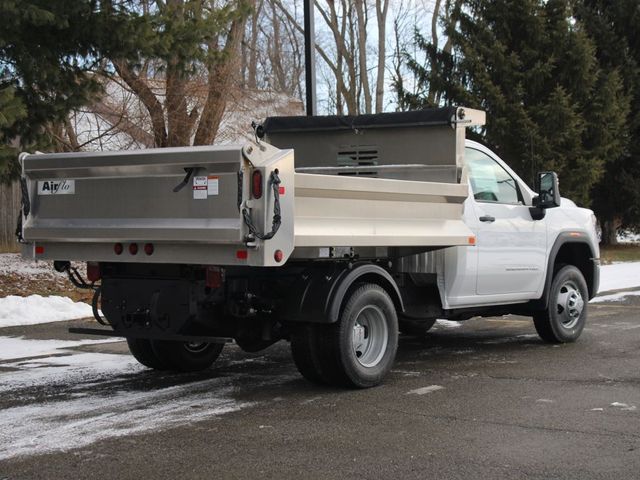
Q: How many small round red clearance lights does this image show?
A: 4